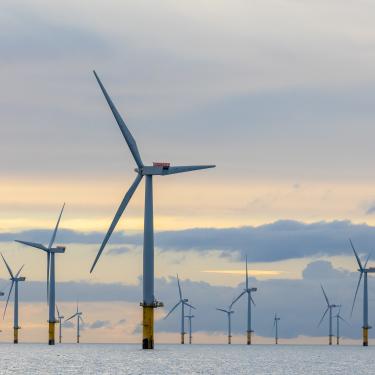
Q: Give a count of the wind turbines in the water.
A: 13